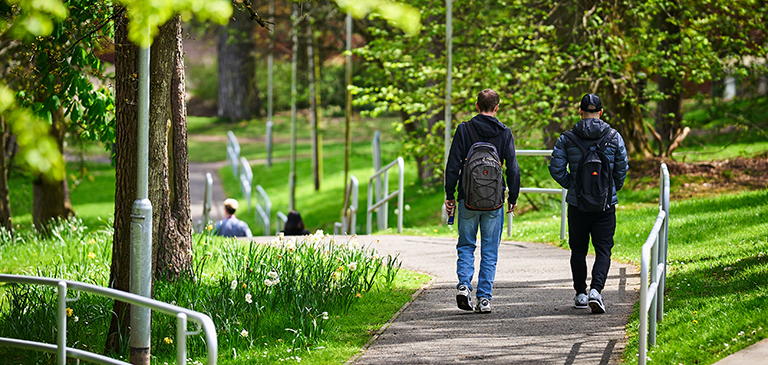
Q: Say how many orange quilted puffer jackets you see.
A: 0